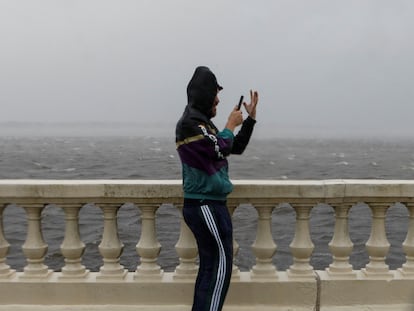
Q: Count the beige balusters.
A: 12